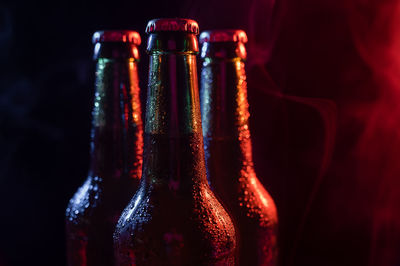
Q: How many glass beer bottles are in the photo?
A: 3